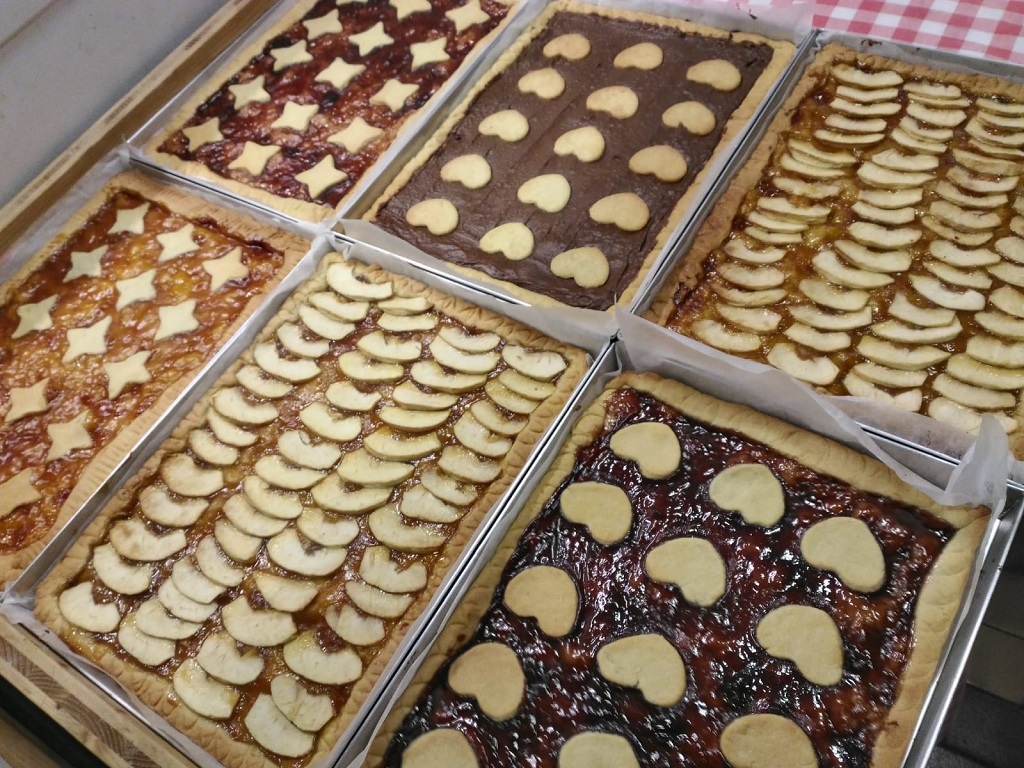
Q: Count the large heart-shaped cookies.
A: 12